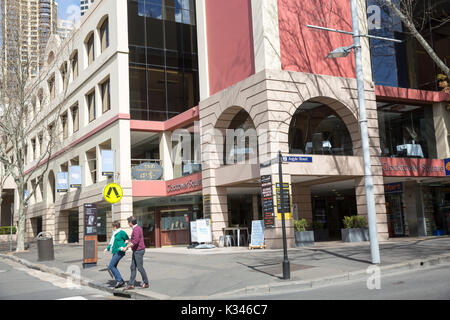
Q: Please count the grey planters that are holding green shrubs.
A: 2